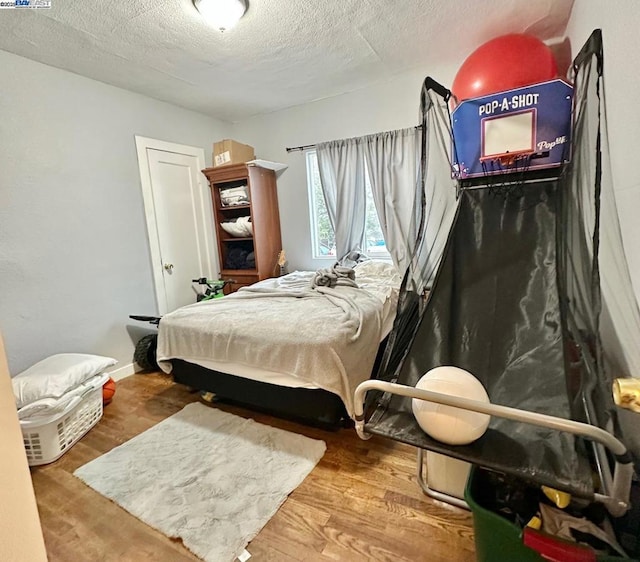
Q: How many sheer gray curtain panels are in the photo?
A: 2